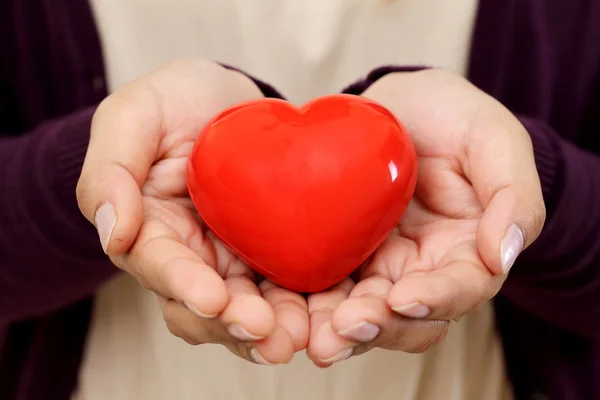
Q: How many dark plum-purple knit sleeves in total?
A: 2